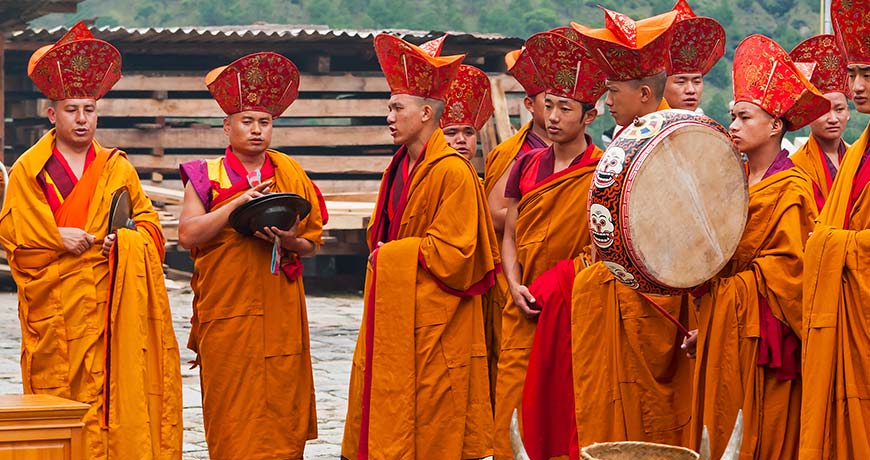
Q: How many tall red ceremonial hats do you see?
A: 11